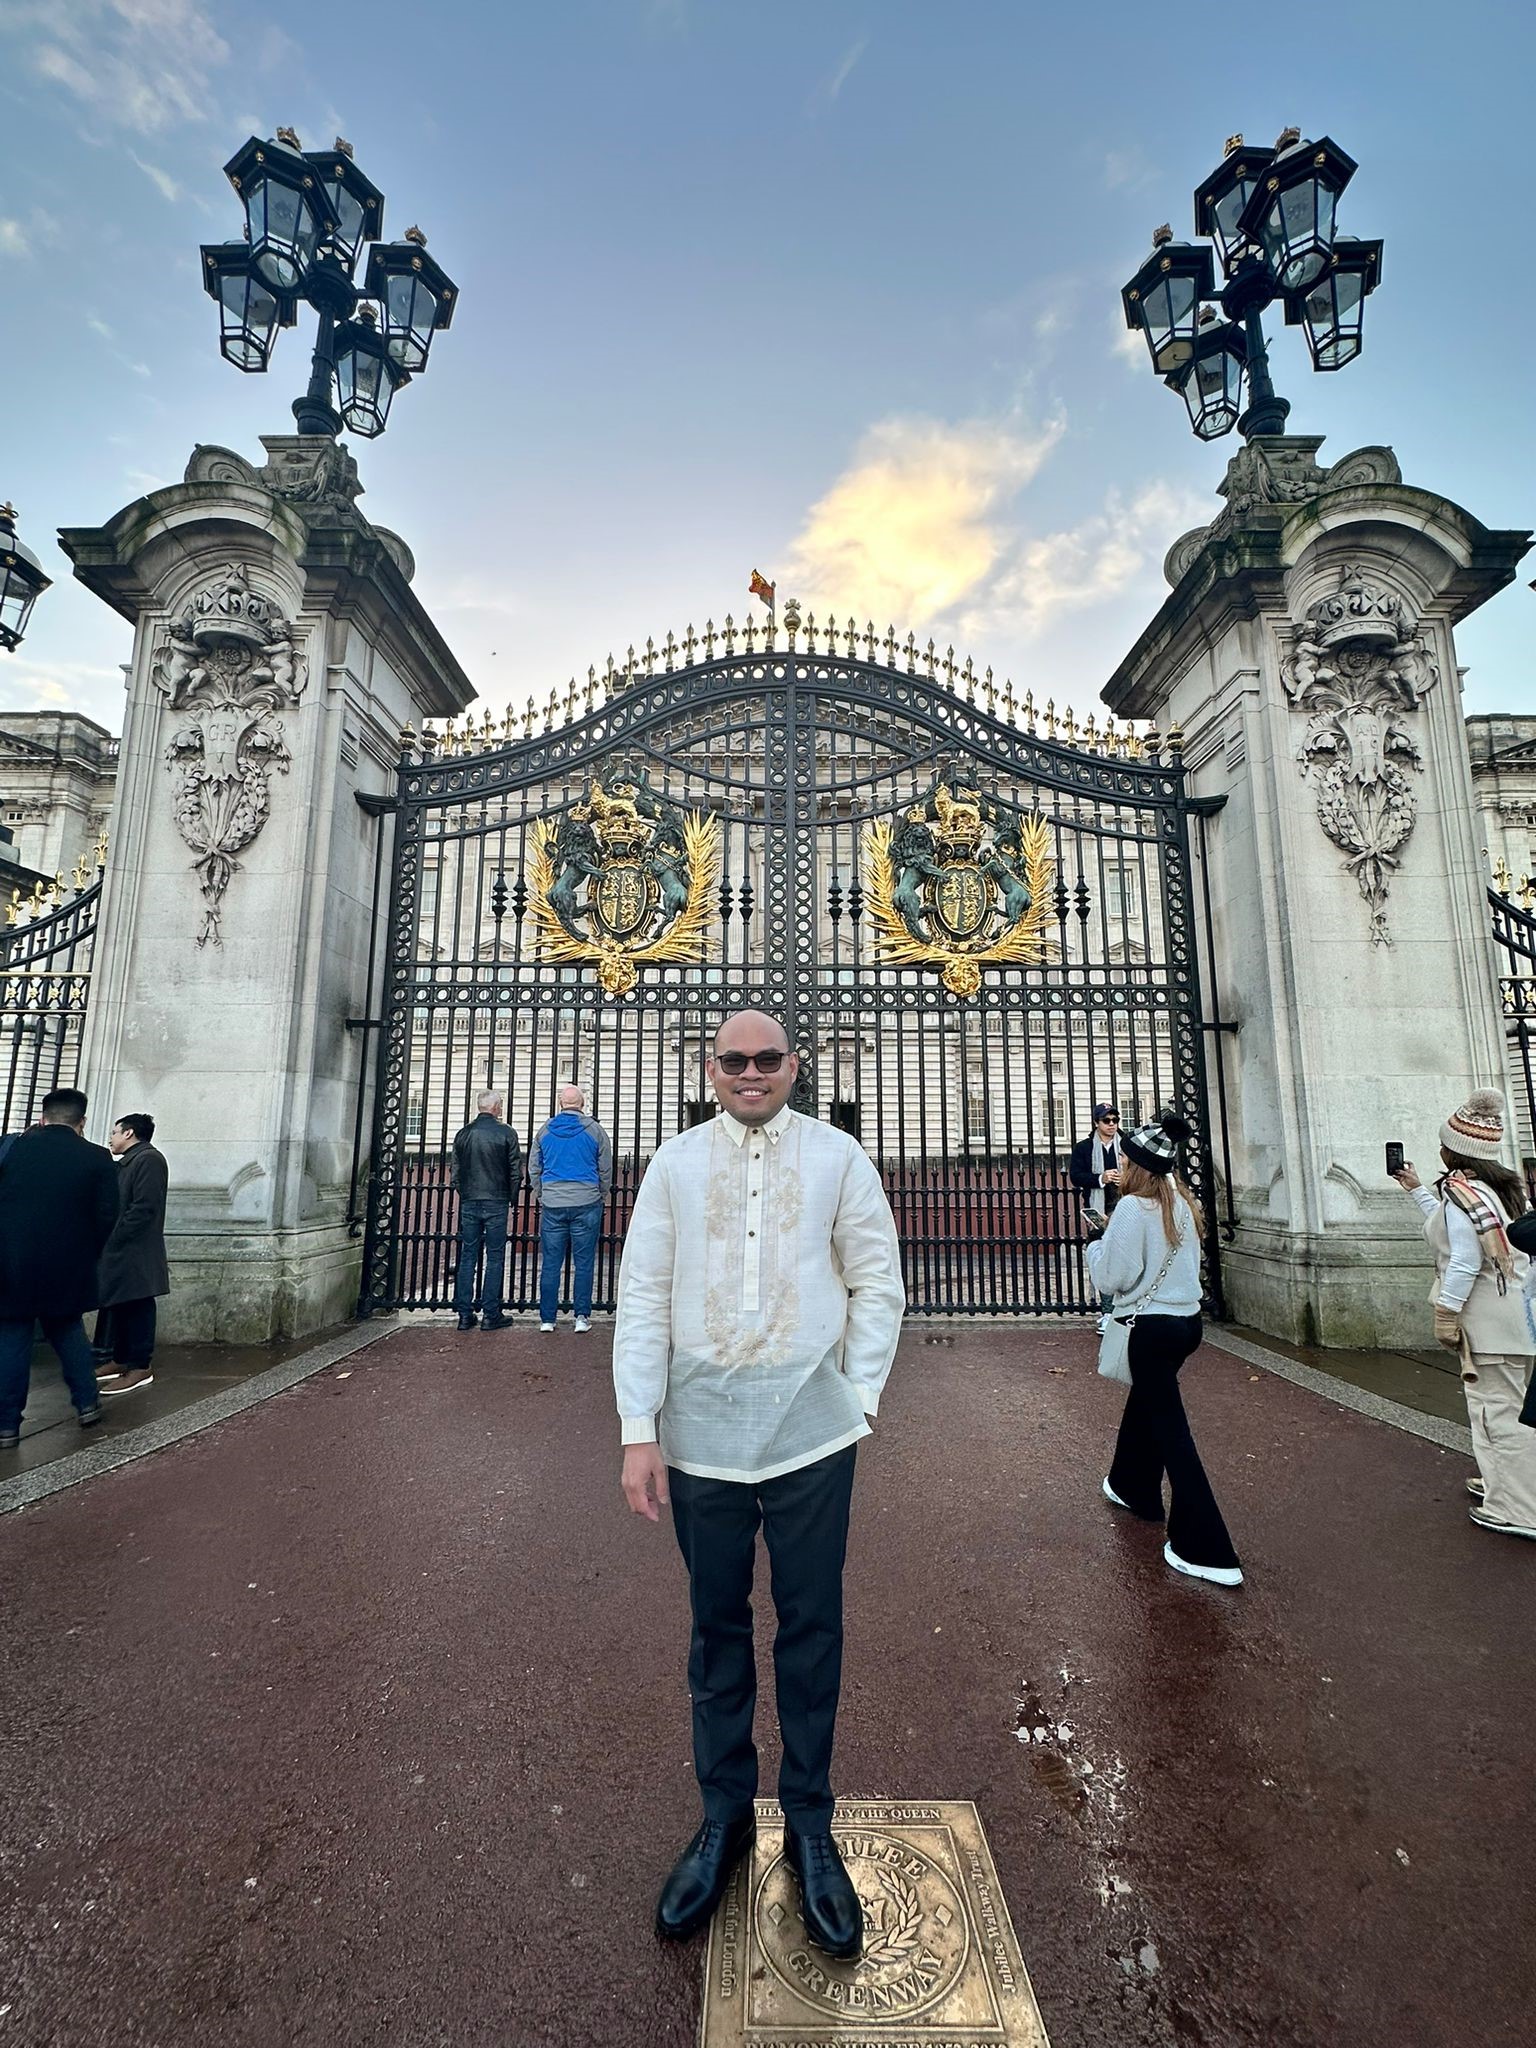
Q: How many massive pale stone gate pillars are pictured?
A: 2